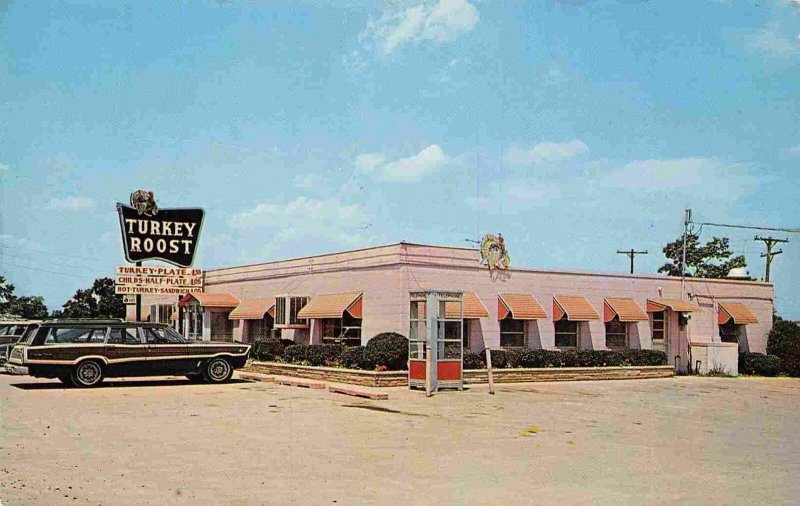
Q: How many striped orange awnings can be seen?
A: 9